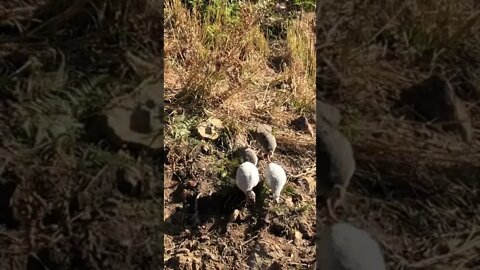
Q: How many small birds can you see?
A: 4